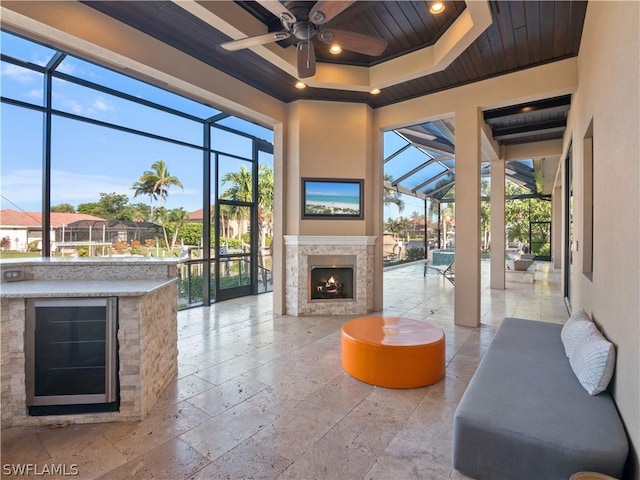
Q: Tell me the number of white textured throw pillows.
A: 2